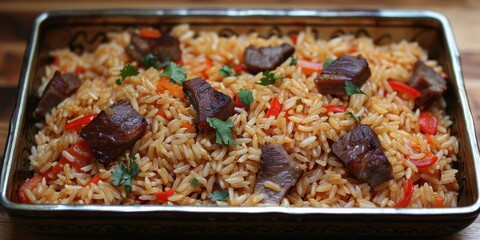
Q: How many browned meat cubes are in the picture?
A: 9